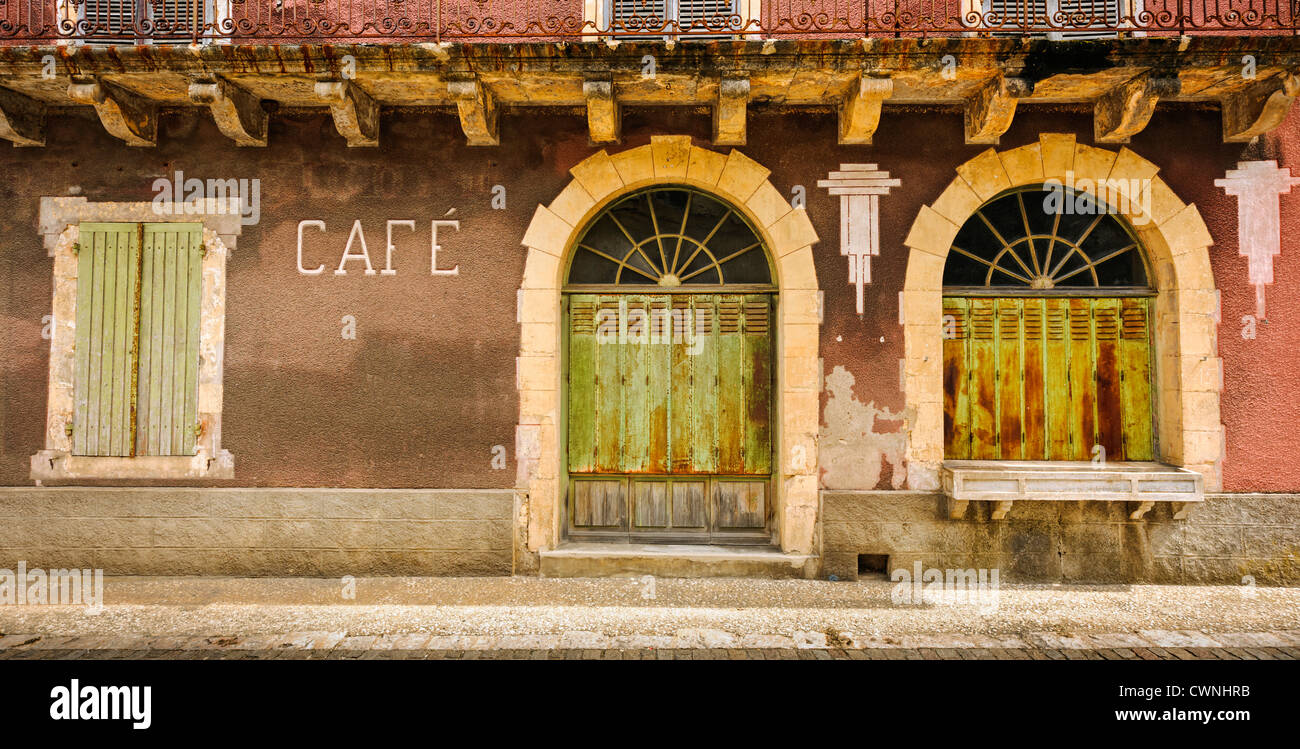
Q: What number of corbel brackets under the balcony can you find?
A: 11